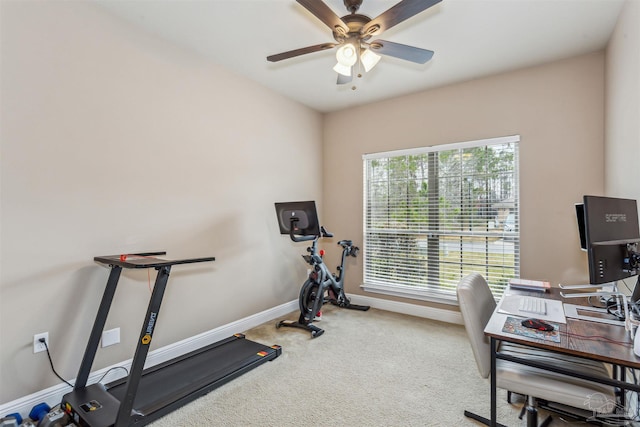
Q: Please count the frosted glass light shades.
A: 3